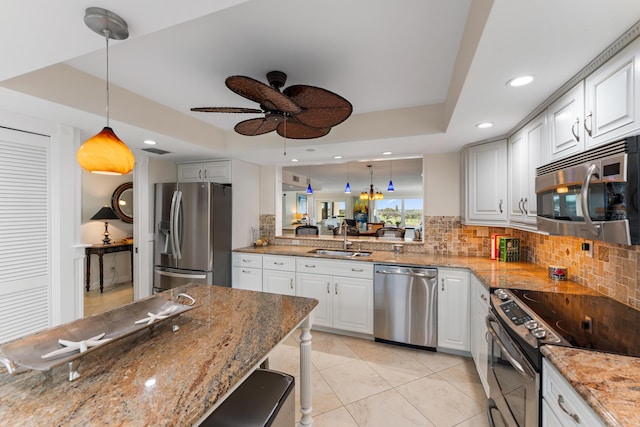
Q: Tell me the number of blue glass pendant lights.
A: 3